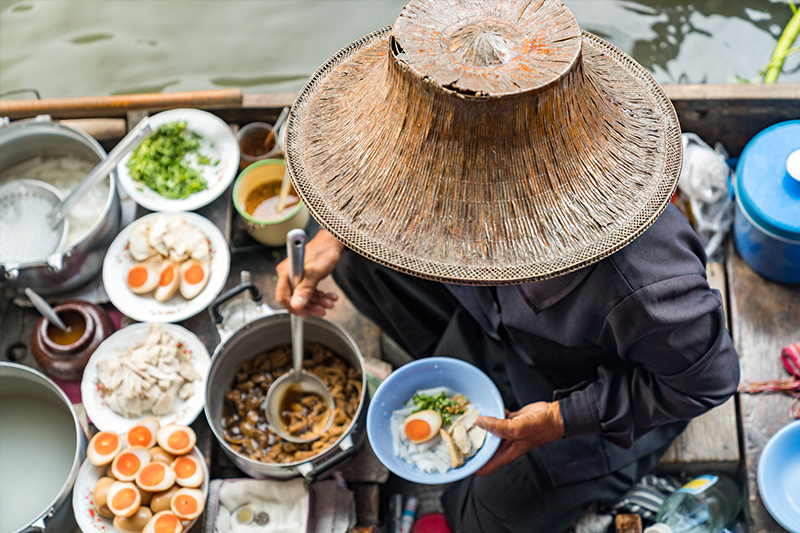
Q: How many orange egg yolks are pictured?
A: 13